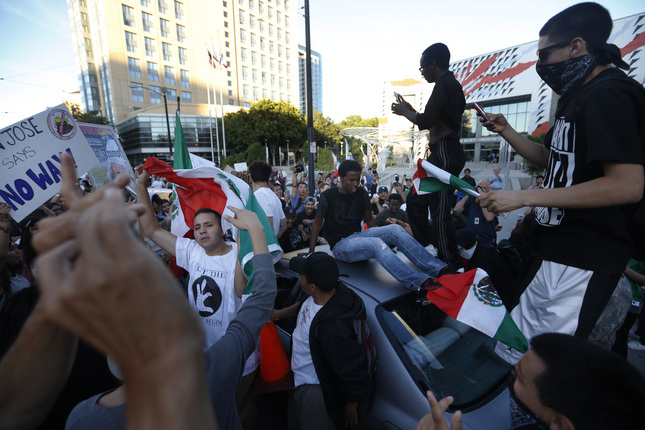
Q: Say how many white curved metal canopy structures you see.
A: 1